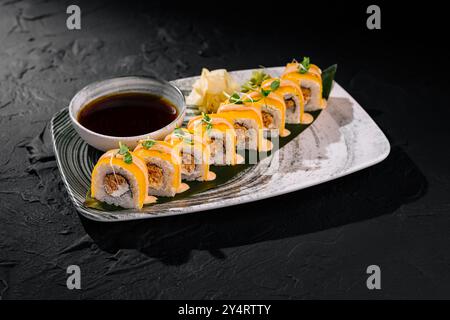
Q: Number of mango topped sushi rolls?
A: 8